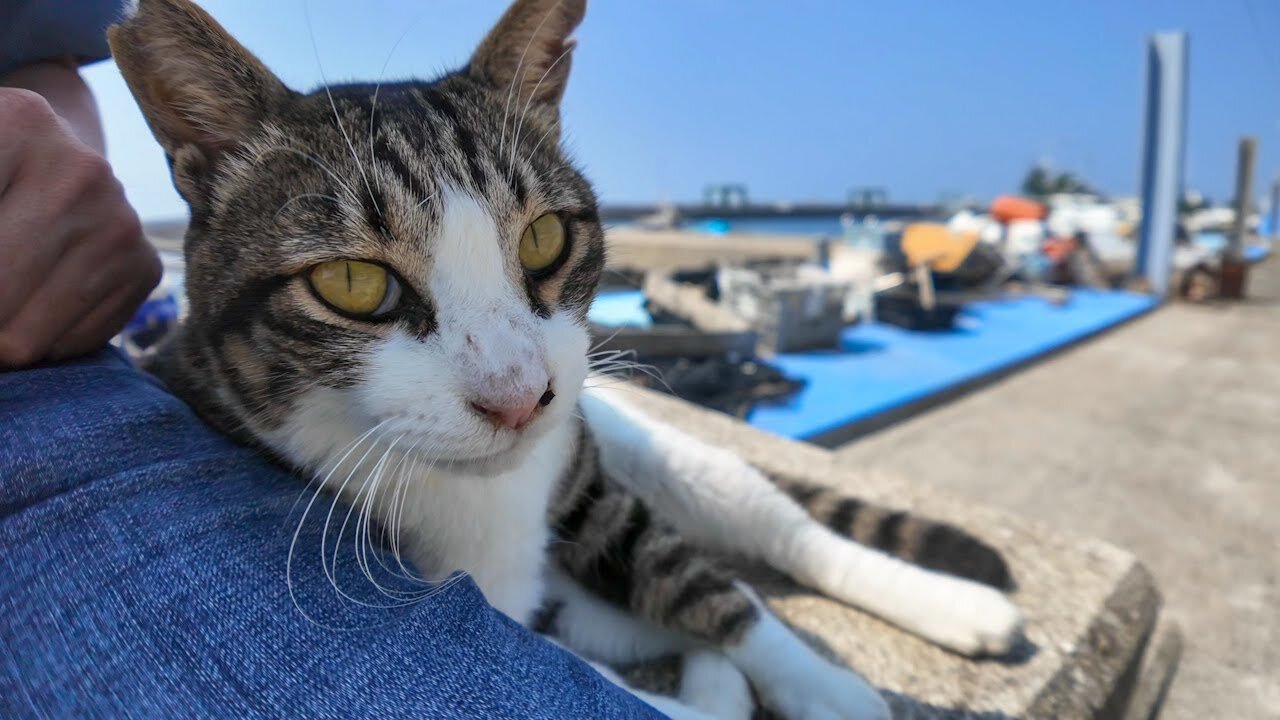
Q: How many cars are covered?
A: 0